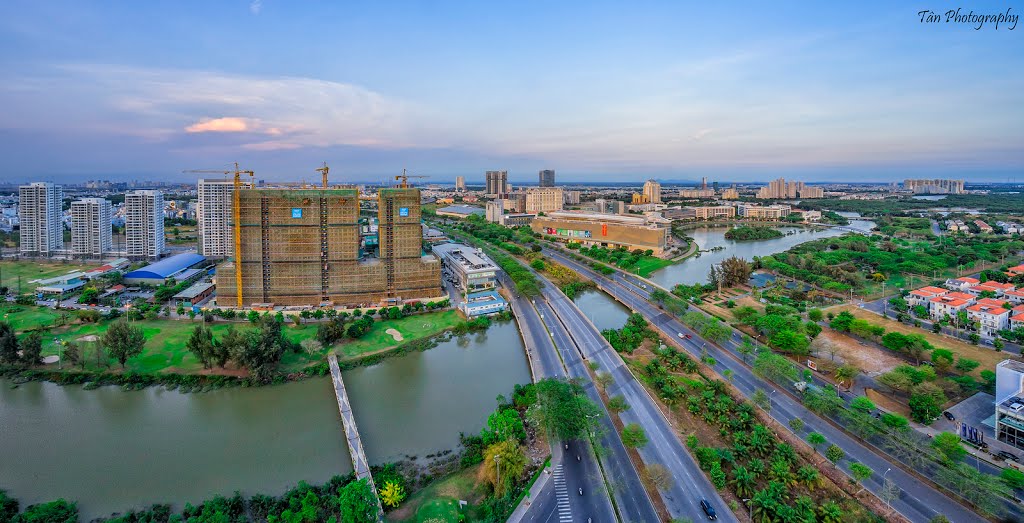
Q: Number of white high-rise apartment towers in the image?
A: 4